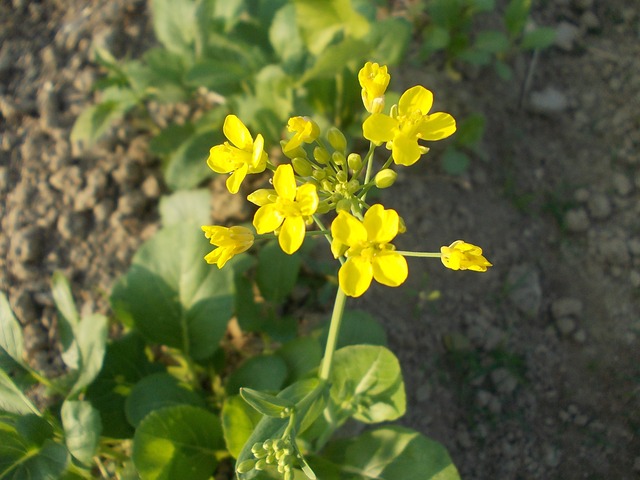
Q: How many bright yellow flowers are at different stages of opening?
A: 8